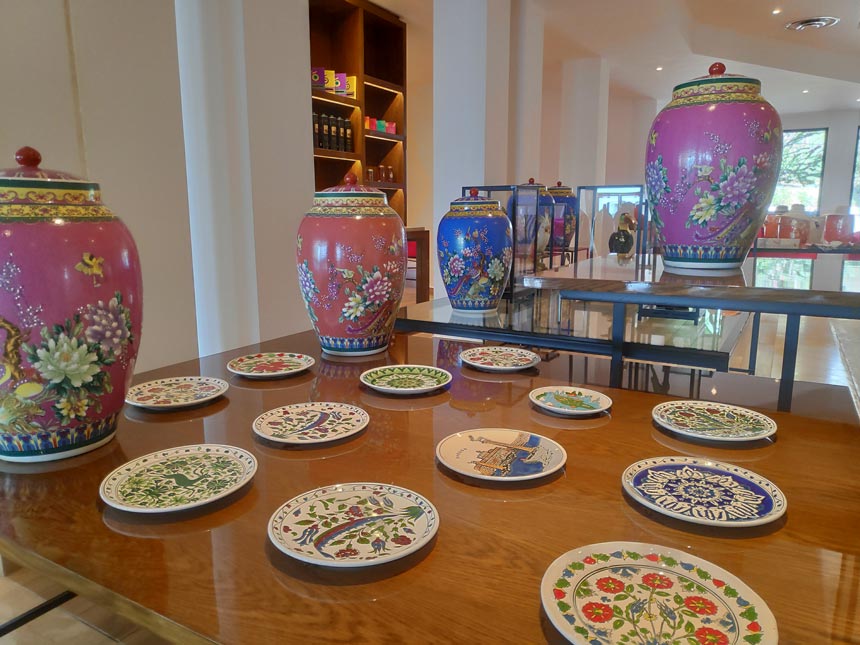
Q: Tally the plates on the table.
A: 12